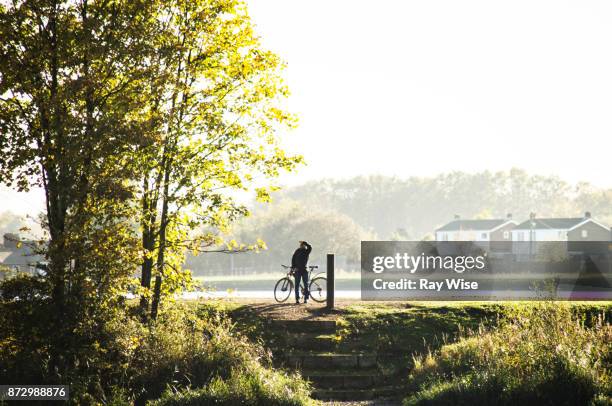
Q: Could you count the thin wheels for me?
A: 2